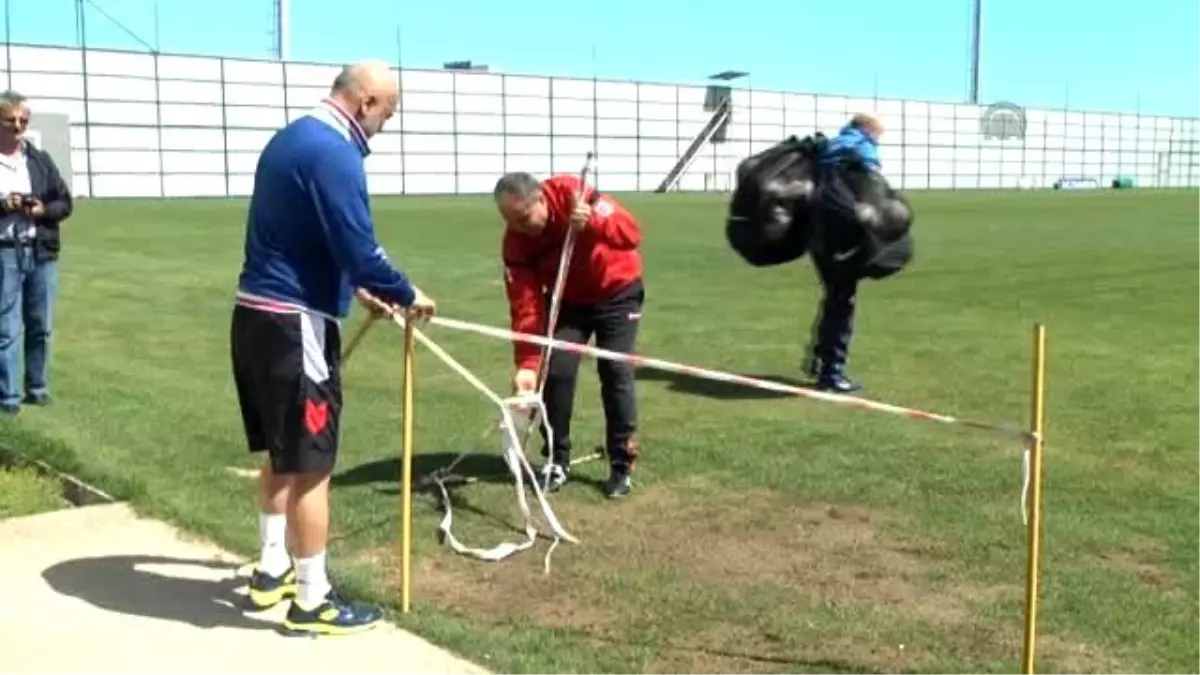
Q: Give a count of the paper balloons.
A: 0